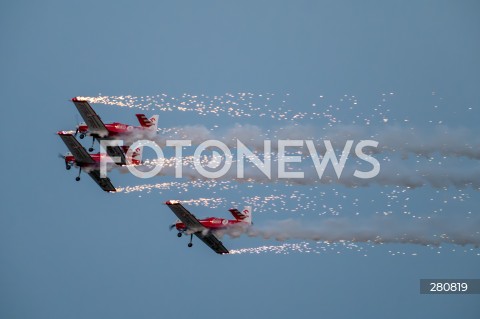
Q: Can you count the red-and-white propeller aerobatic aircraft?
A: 3